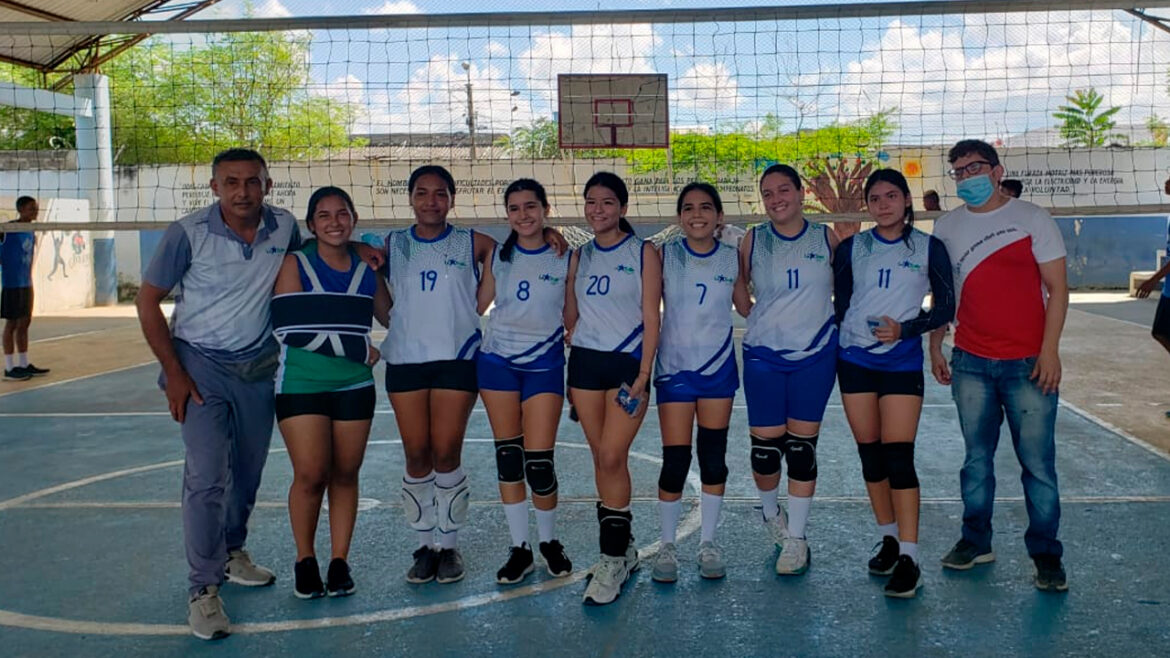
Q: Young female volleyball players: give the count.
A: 7